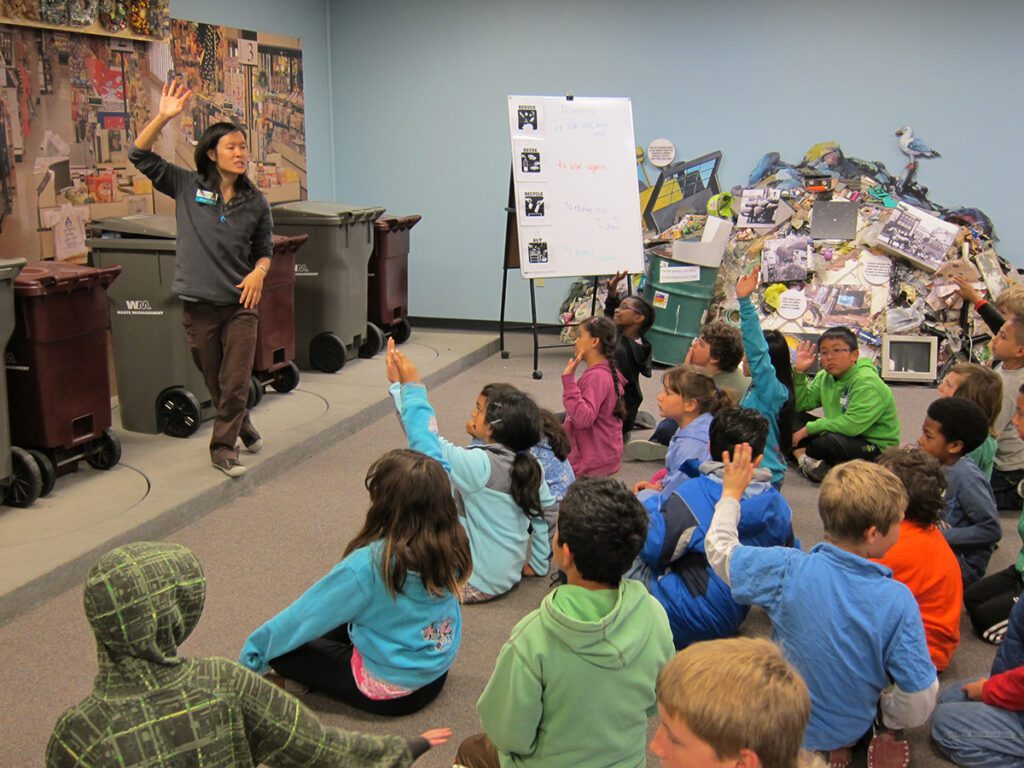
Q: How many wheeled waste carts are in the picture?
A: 6